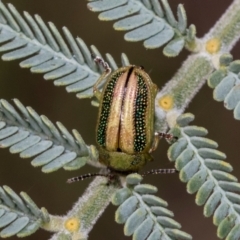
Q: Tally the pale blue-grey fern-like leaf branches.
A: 7